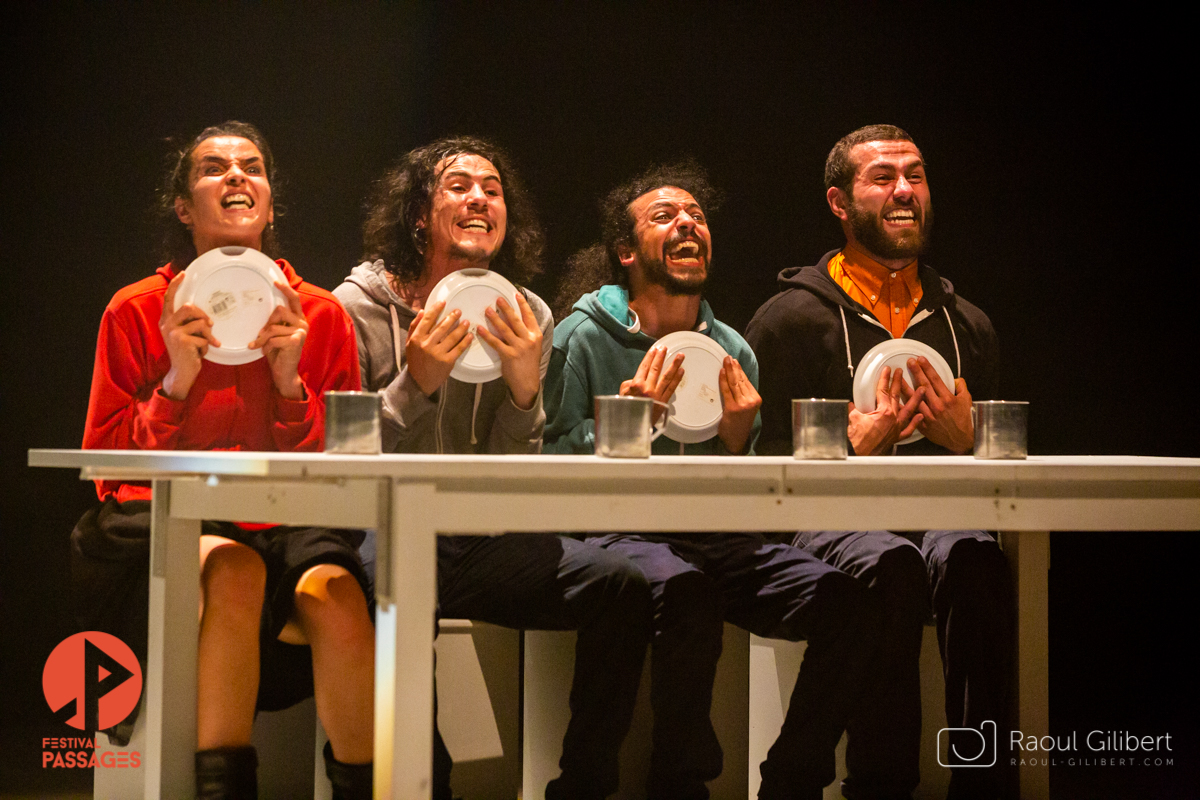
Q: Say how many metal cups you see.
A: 4